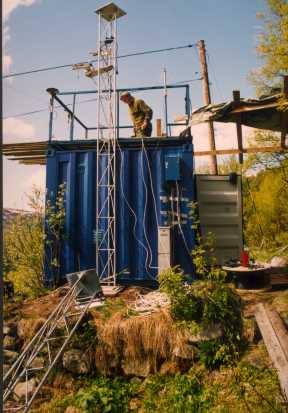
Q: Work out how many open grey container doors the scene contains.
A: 1